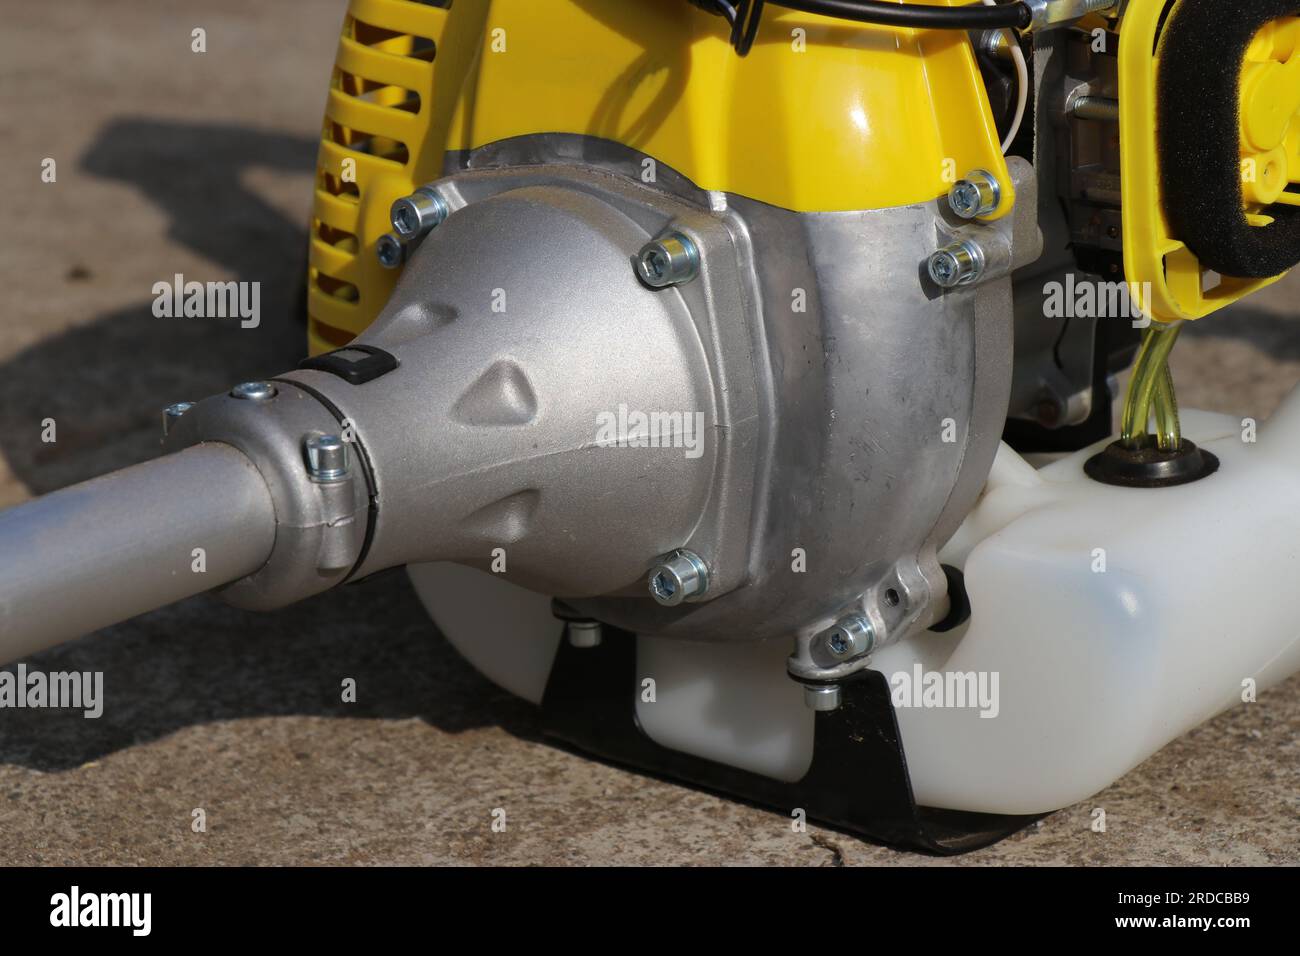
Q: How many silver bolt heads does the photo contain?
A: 12